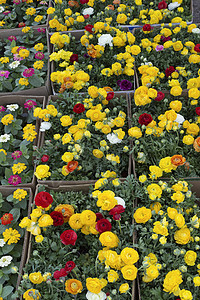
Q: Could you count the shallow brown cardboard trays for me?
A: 12